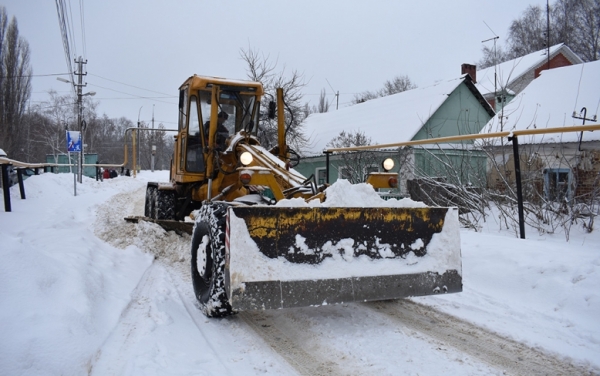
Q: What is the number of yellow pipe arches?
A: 1